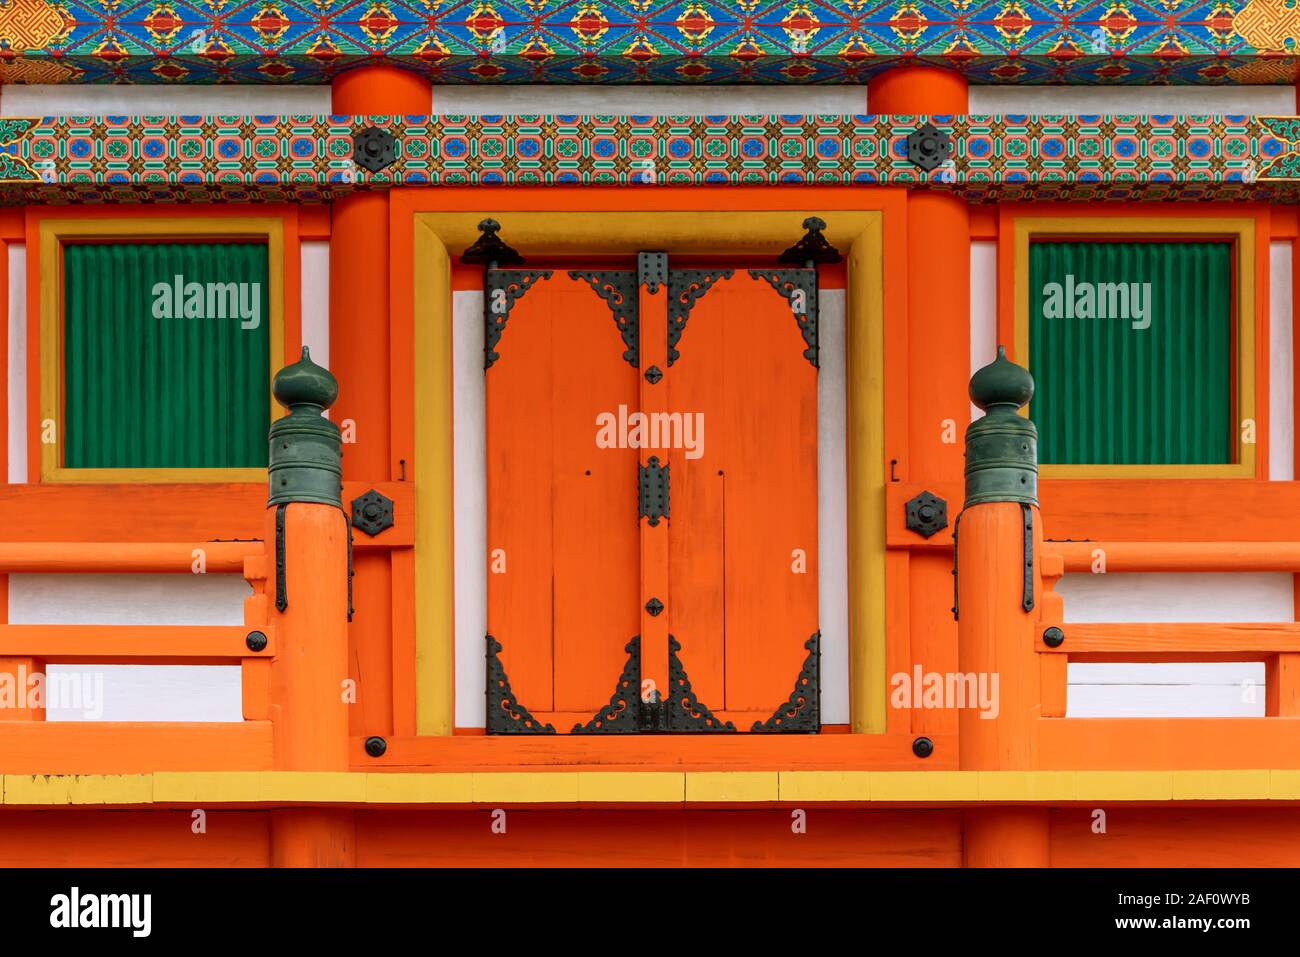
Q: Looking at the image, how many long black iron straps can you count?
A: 4